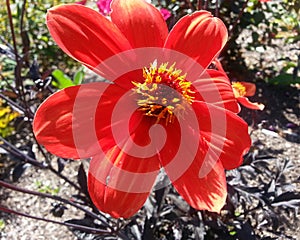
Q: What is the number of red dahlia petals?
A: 8